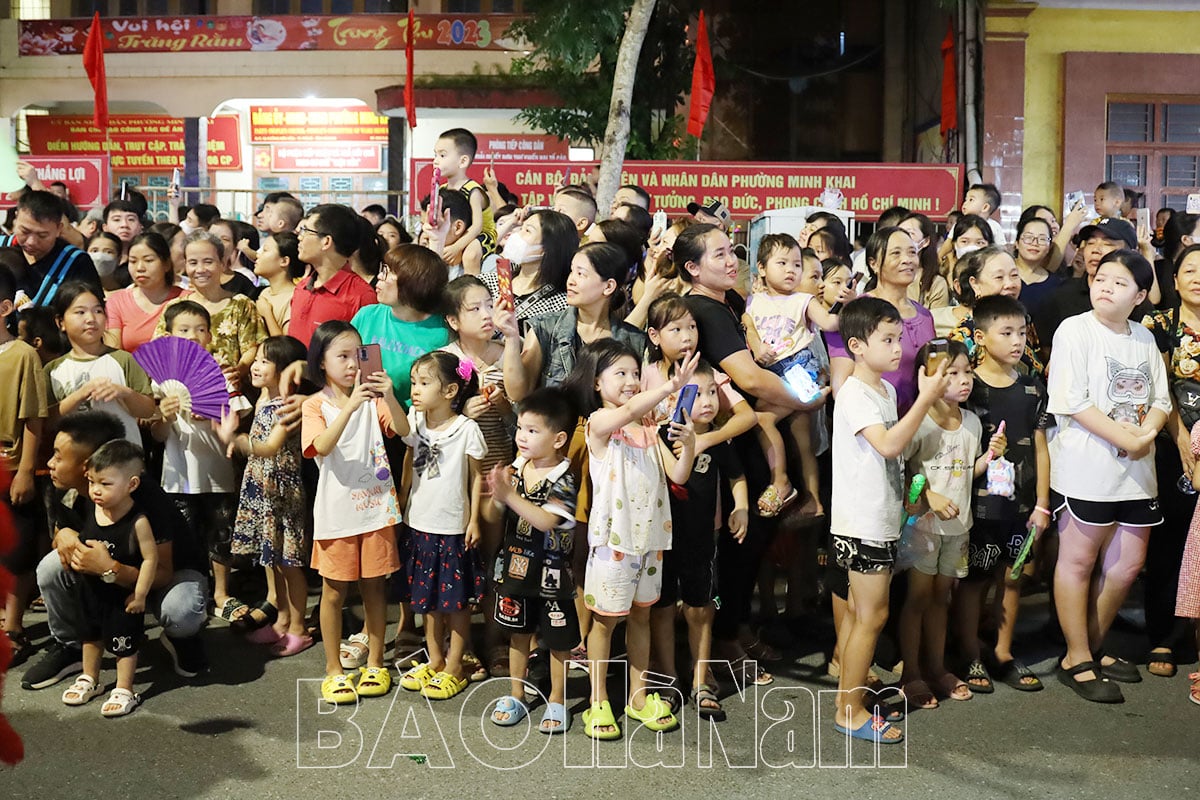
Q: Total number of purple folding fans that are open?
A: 1